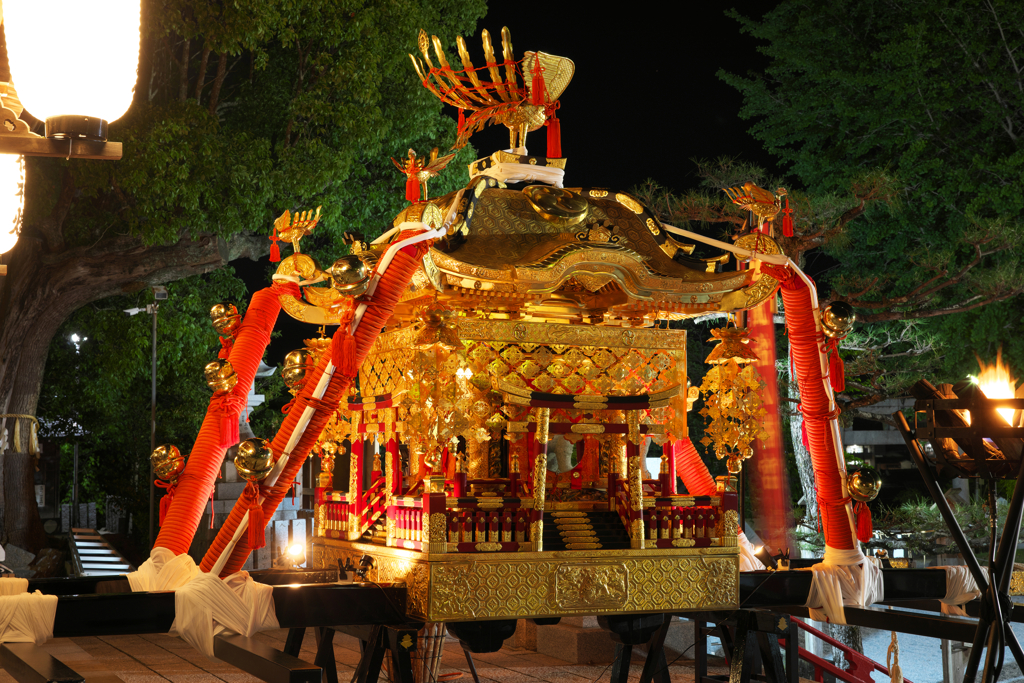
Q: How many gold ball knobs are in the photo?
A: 8